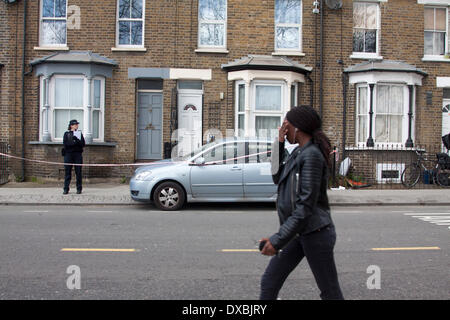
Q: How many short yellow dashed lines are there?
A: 3